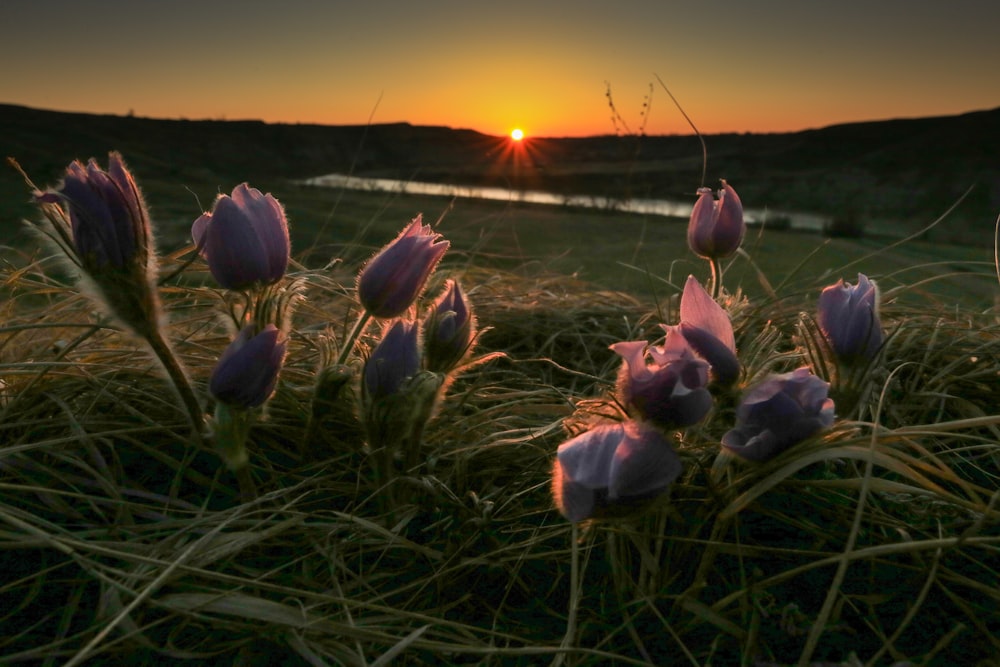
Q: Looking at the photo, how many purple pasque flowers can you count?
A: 12